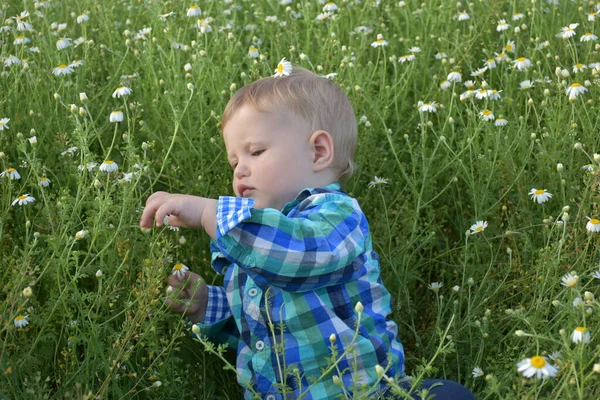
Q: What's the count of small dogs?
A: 0